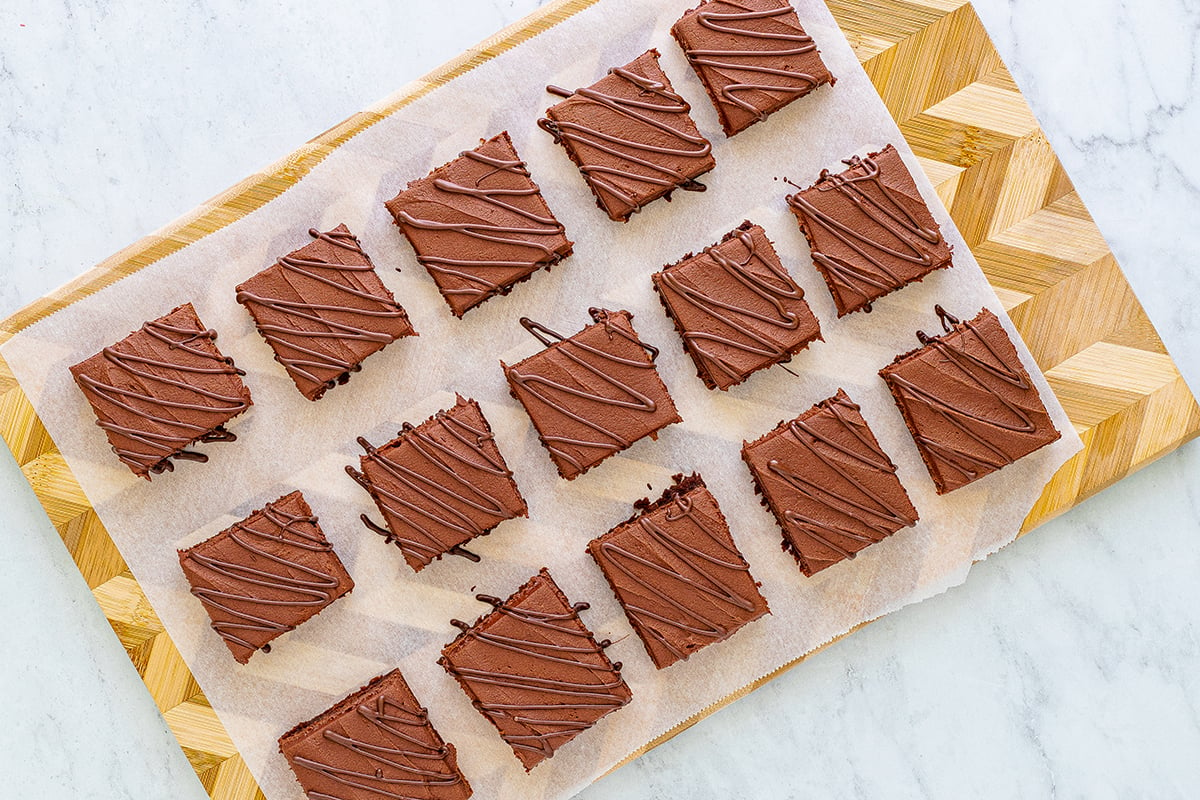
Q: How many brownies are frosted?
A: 15